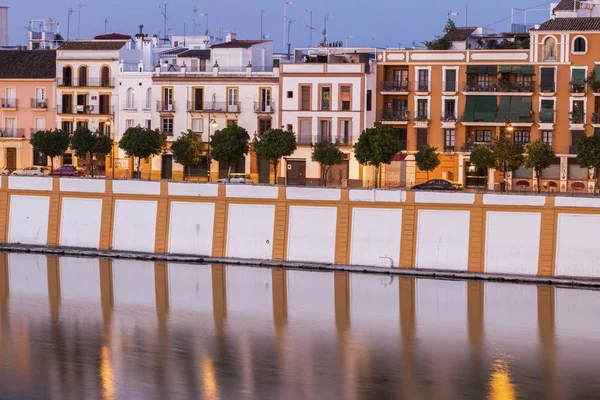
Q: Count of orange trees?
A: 13